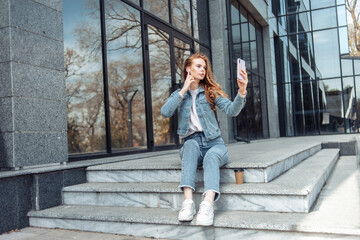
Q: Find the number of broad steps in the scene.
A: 3